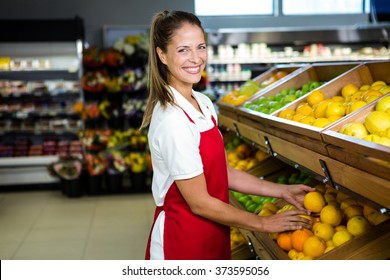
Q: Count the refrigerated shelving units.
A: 2